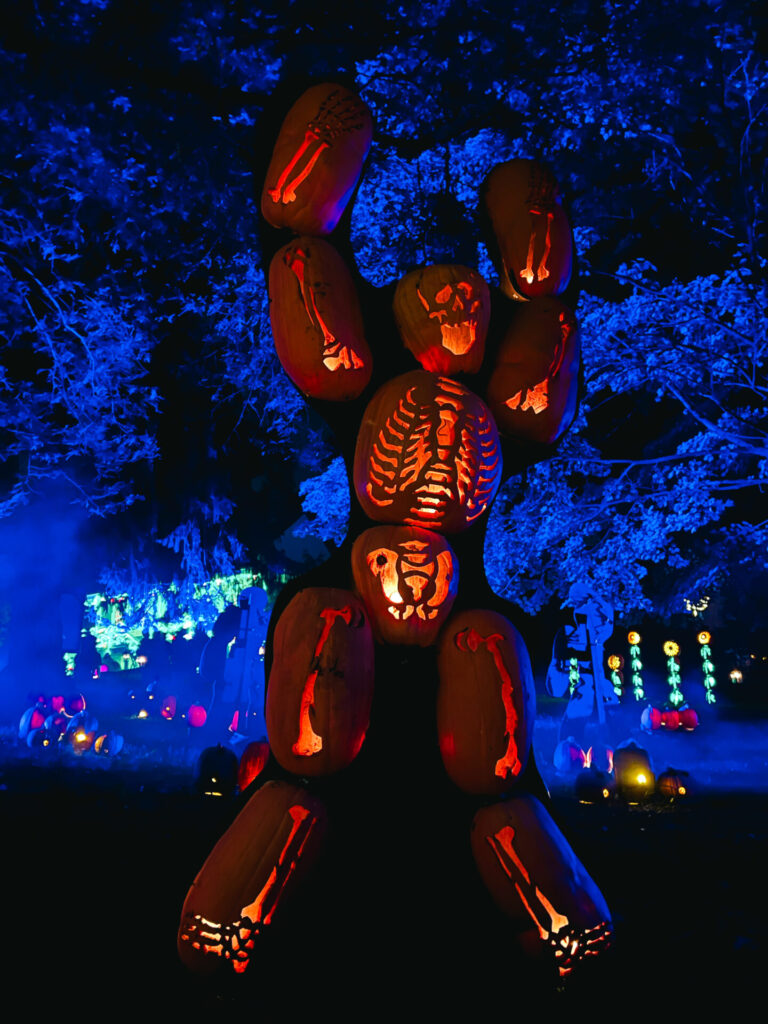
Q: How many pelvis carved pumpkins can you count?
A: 1